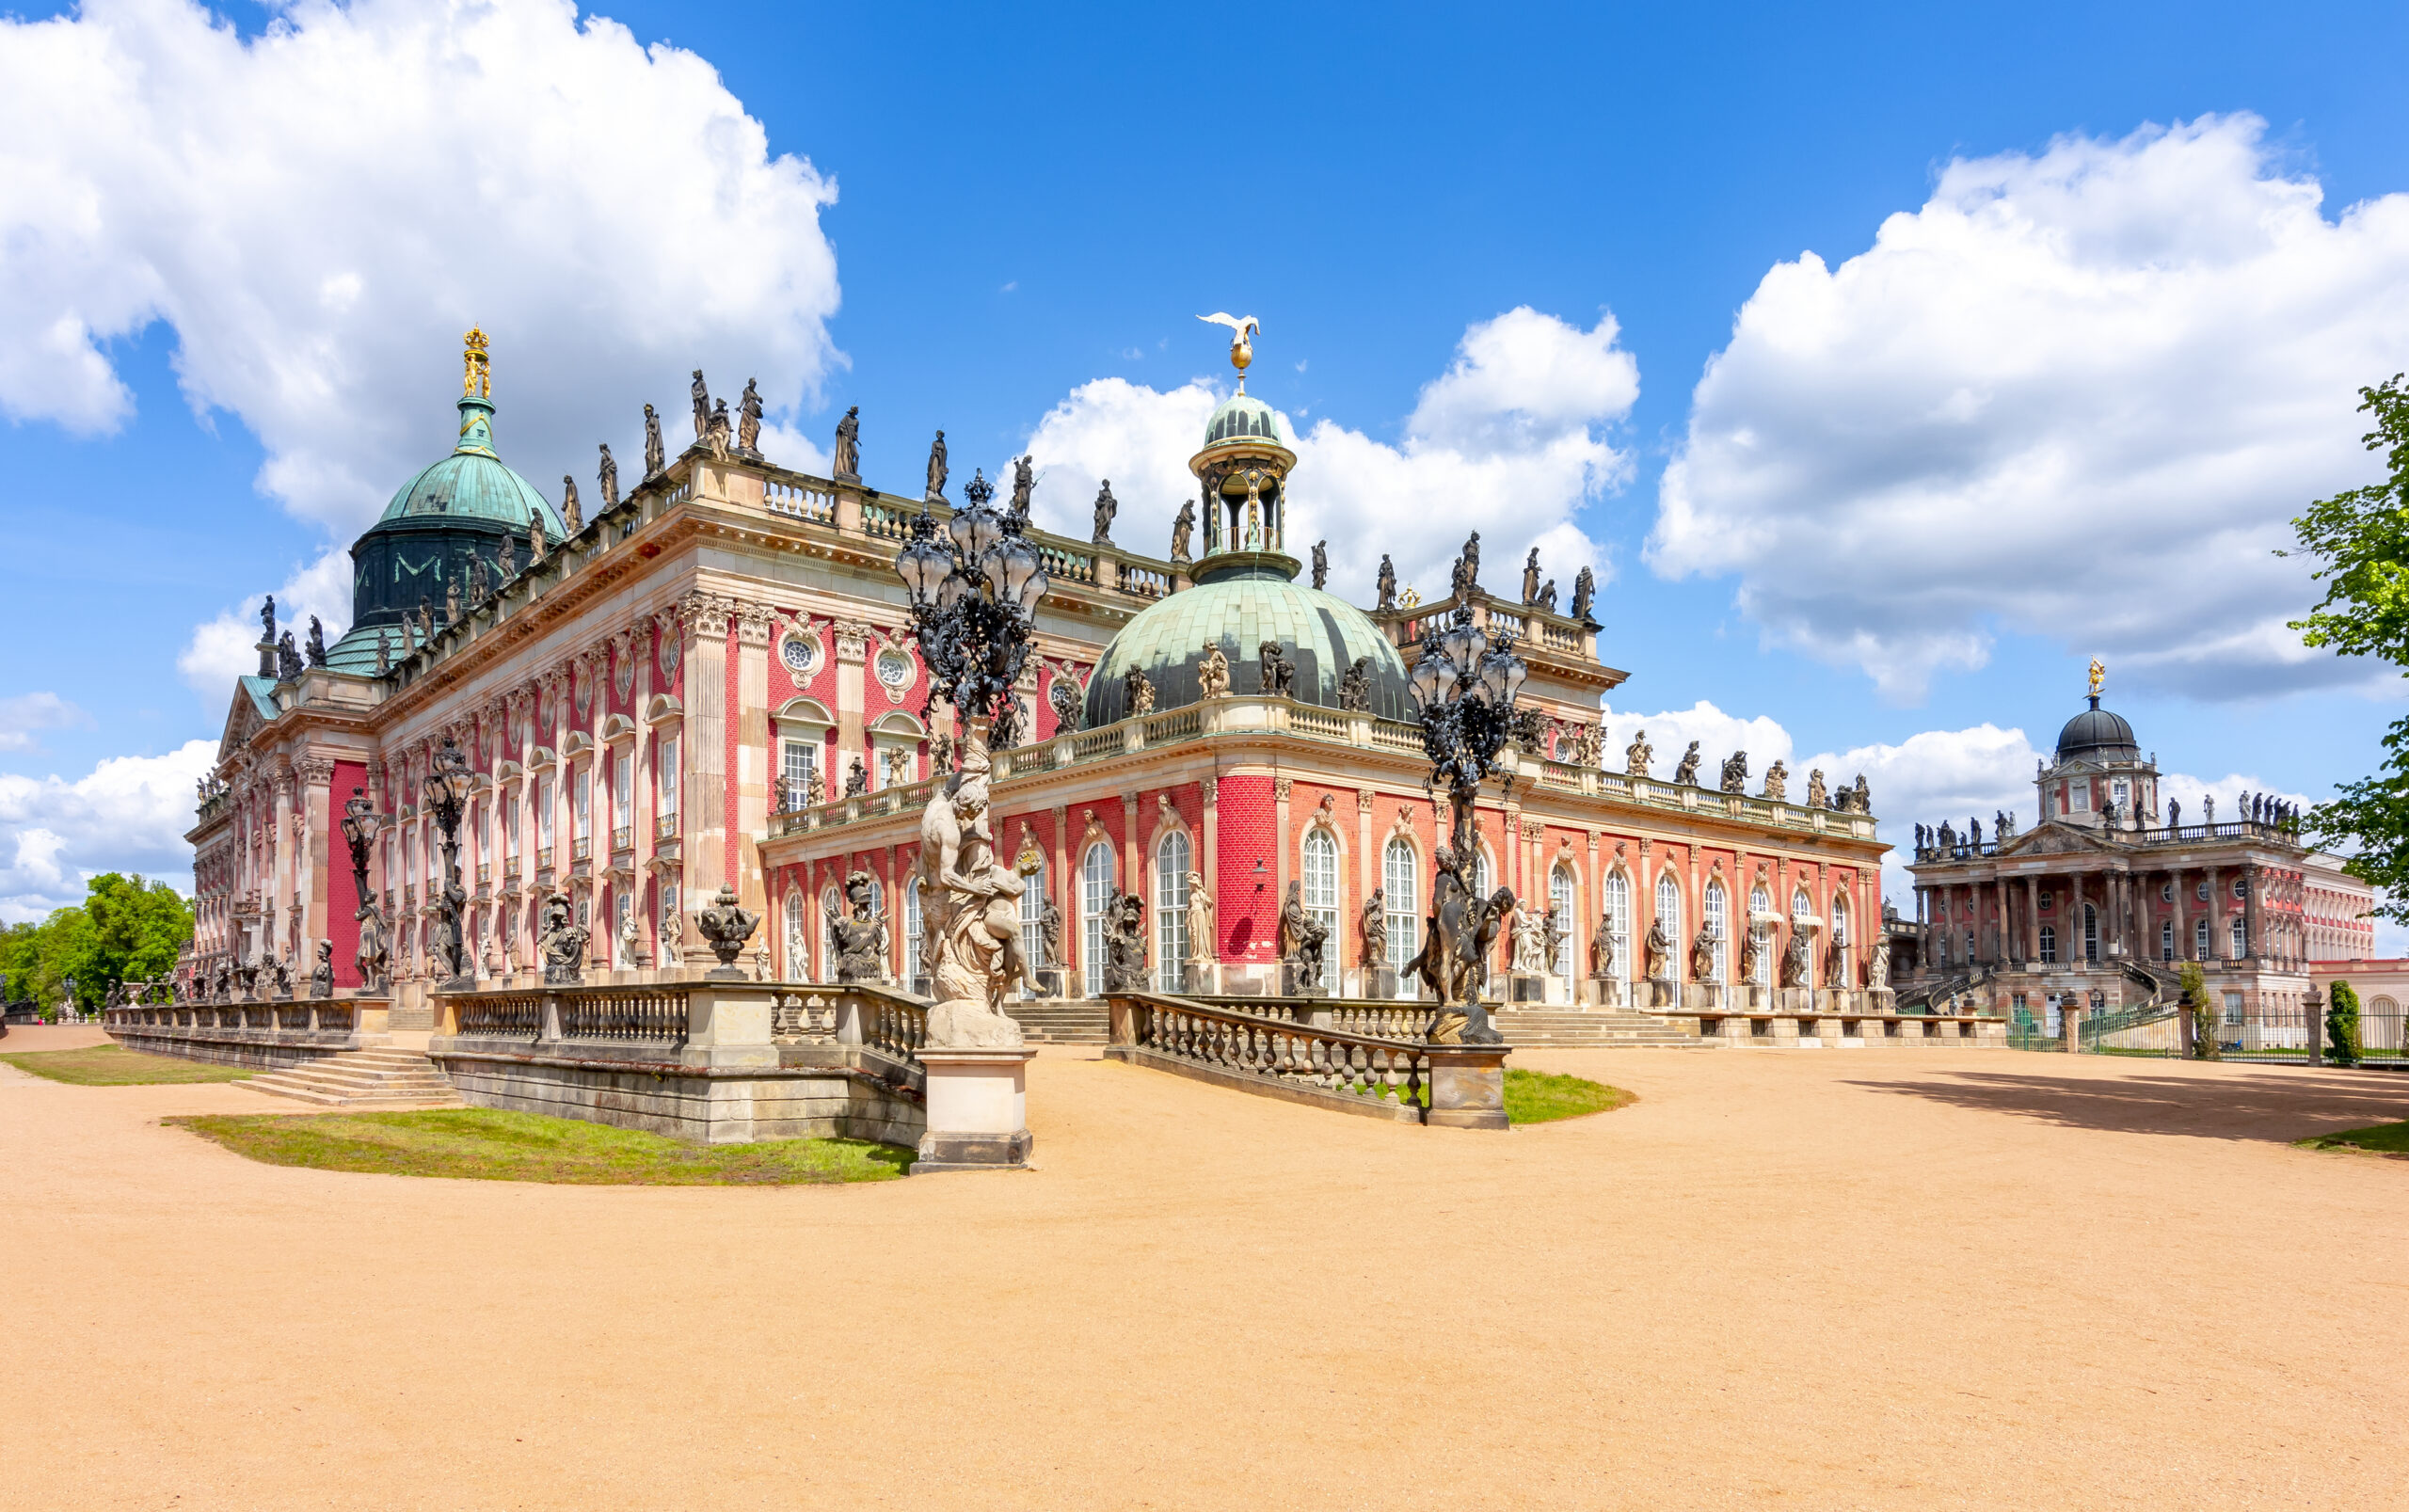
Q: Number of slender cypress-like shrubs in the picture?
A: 2